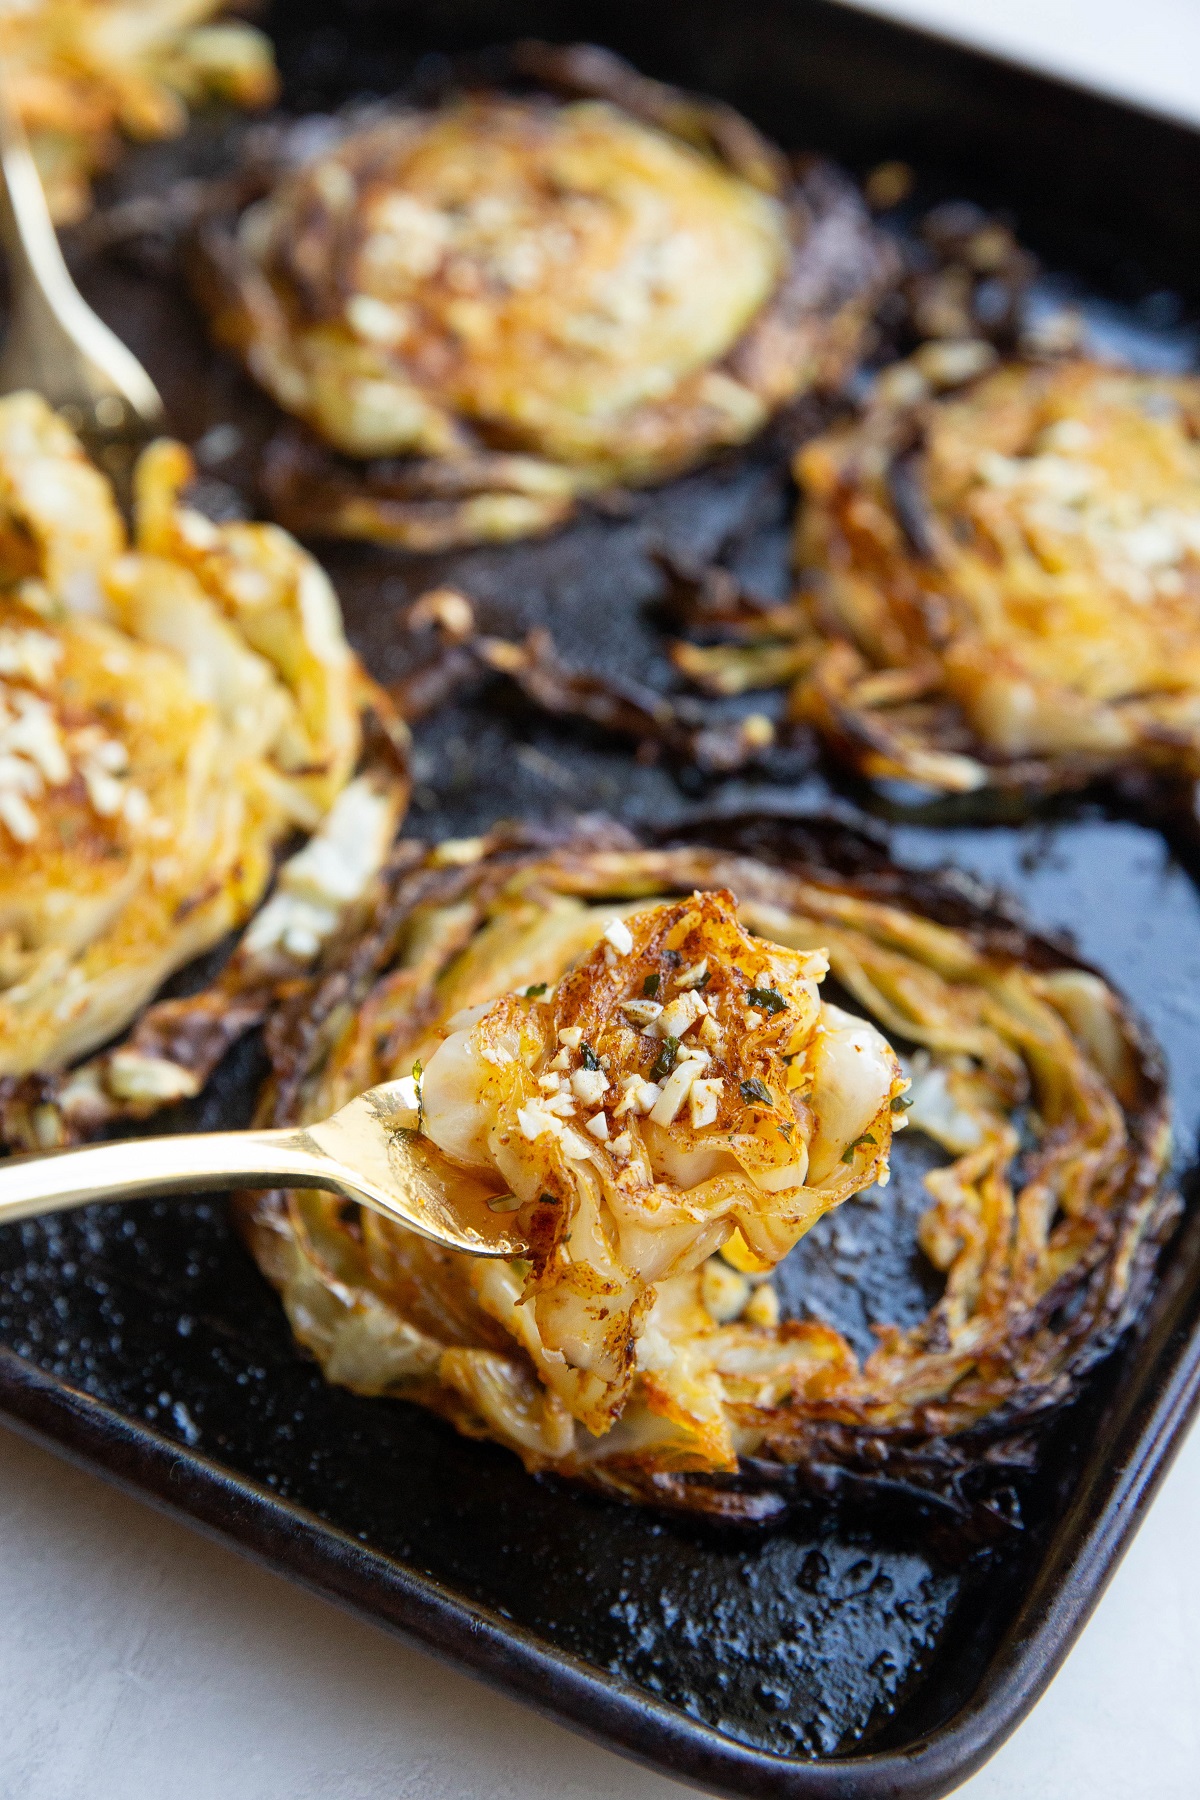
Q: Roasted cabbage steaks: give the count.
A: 5